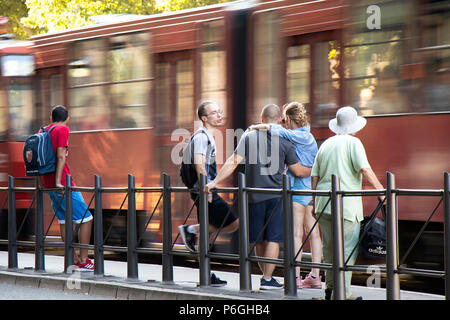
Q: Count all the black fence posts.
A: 12